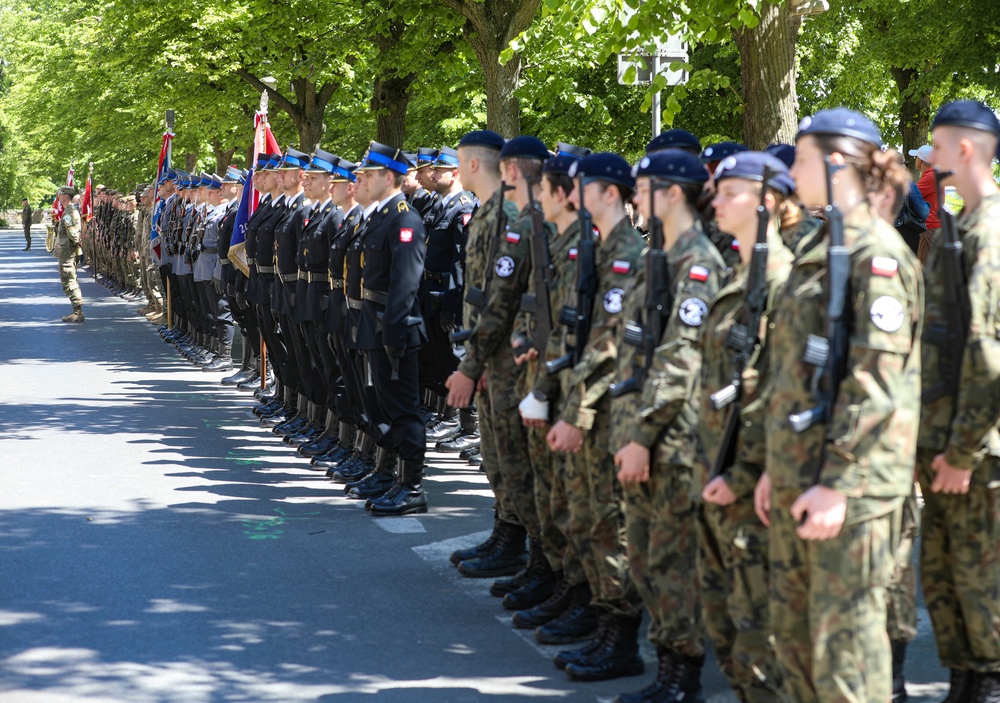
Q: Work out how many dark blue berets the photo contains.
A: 11